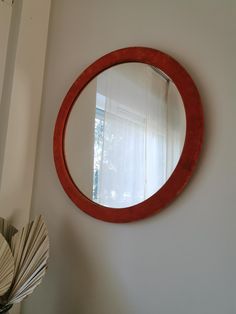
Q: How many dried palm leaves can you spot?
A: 3